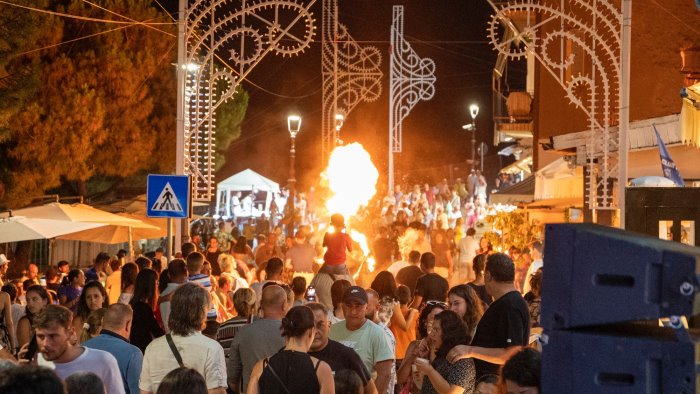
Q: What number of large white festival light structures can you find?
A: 4